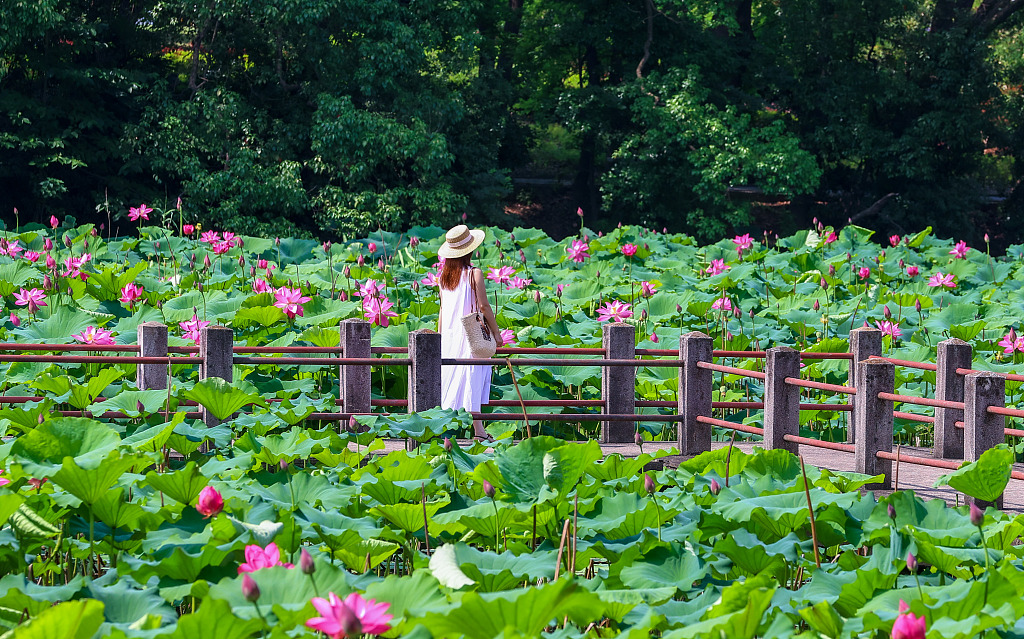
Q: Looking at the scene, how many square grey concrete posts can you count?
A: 11